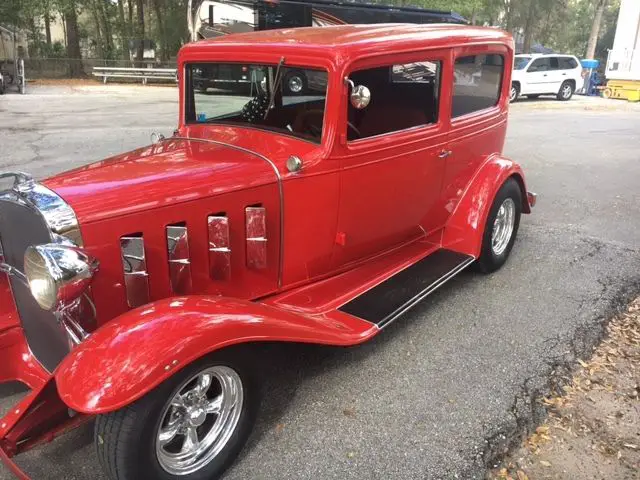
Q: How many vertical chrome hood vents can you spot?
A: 4